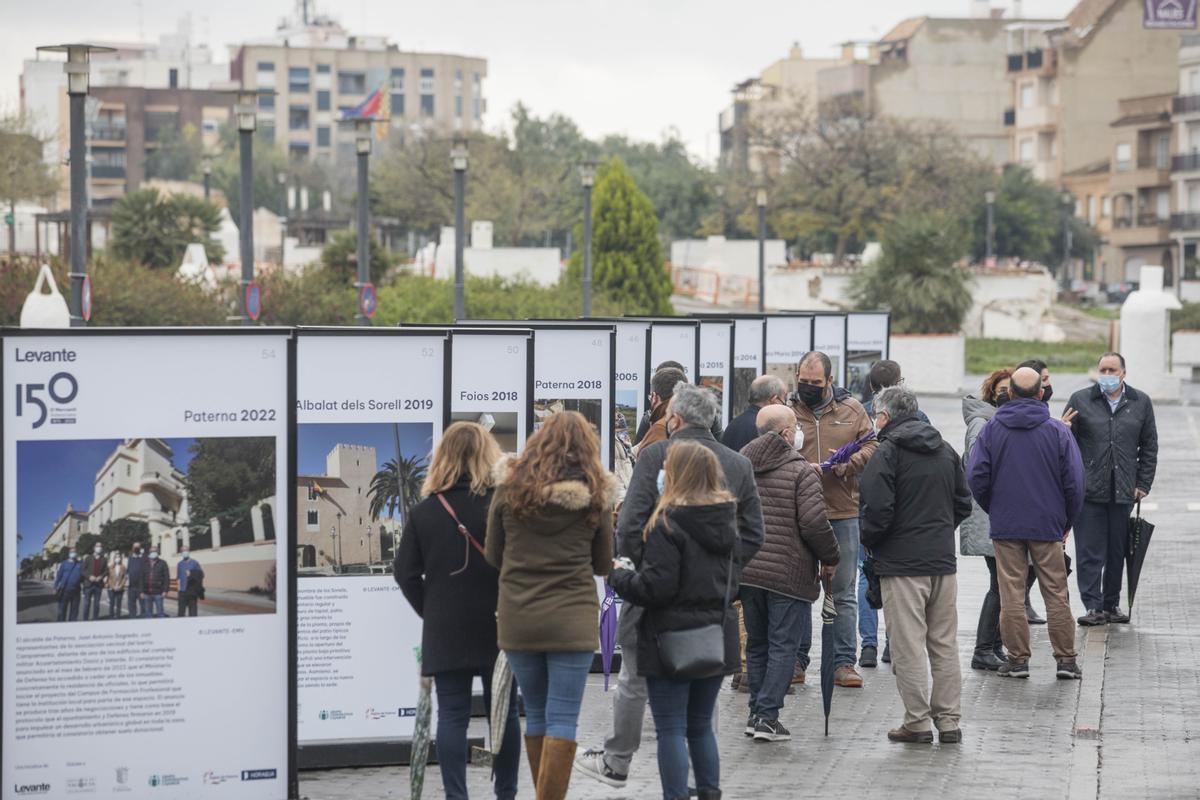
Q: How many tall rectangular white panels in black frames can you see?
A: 11